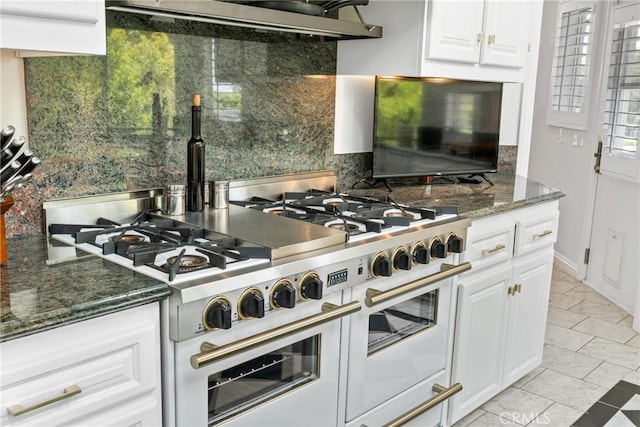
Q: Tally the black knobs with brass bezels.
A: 9